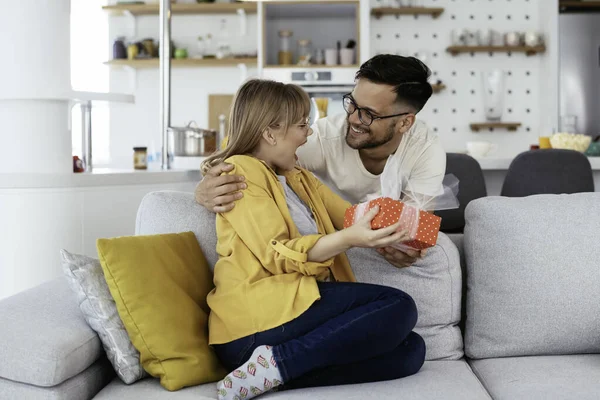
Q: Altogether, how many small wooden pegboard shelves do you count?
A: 4